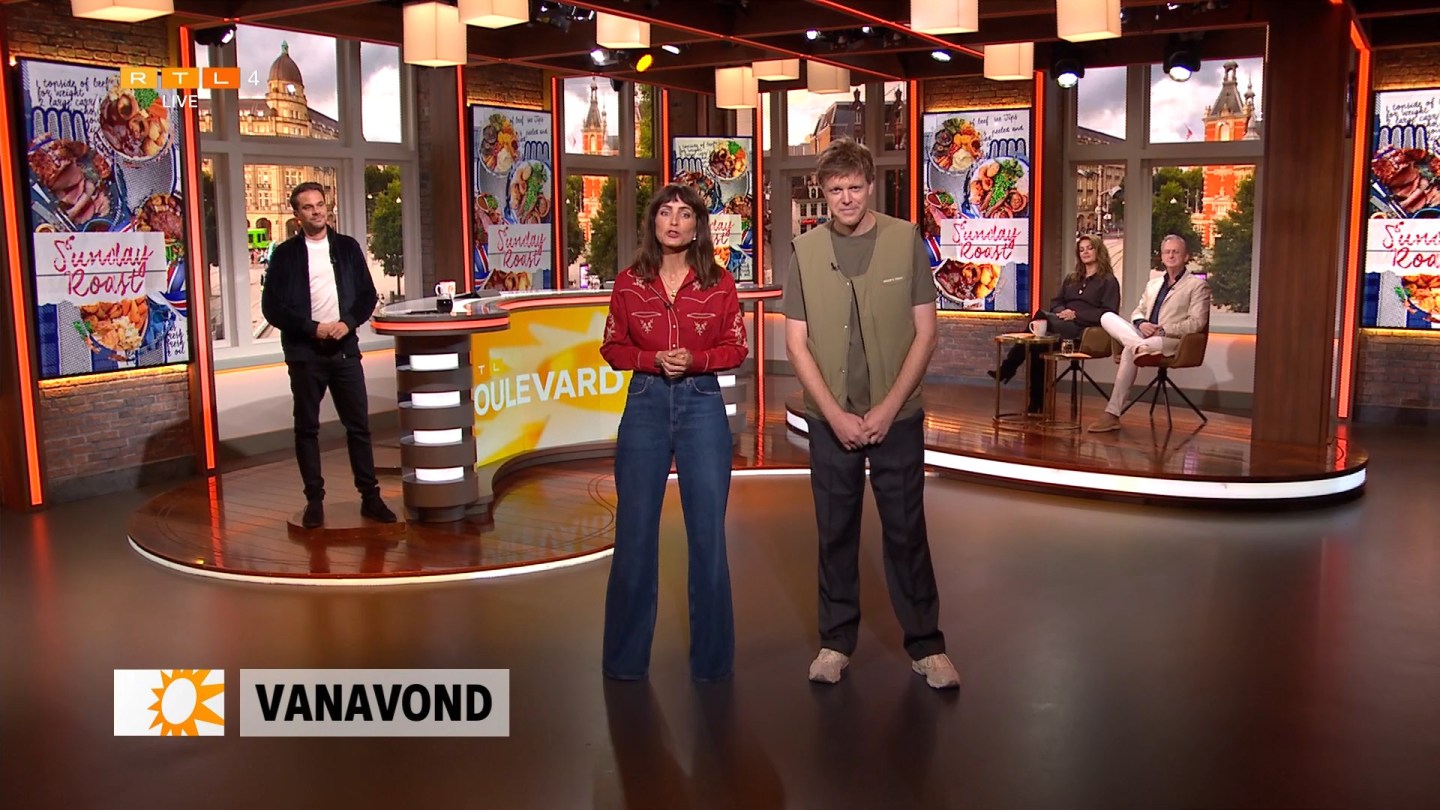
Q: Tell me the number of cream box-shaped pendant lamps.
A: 10